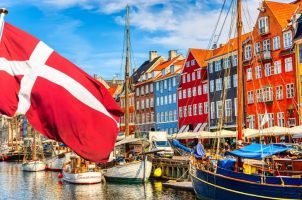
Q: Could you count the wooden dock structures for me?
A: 1